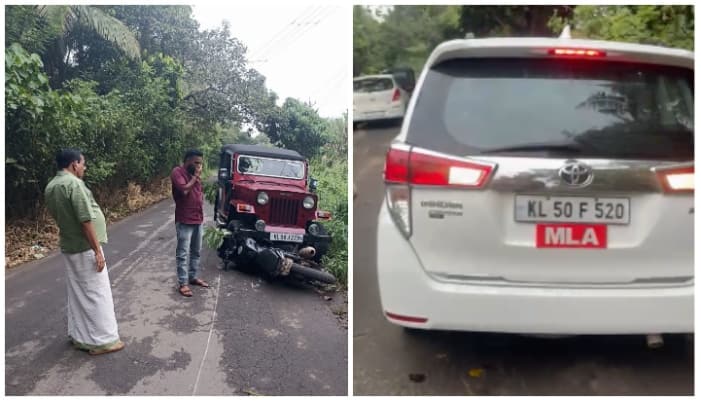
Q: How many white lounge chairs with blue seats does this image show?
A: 0